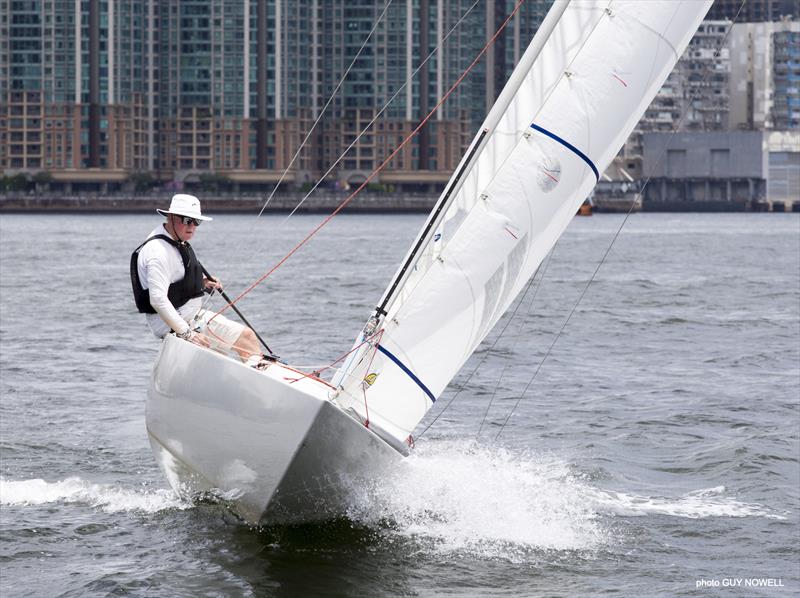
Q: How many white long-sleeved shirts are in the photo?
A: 1